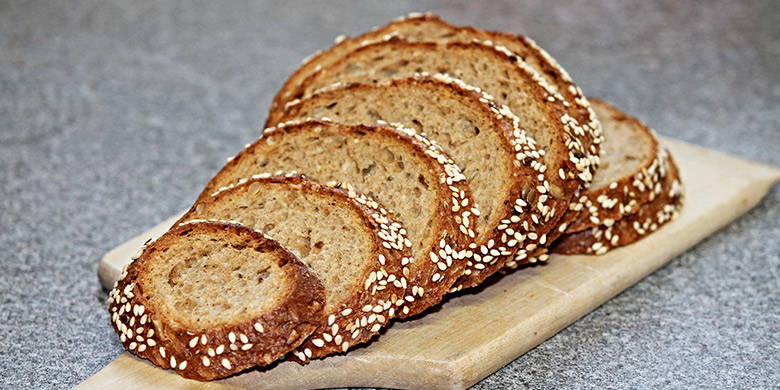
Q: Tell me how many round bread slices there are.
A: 8